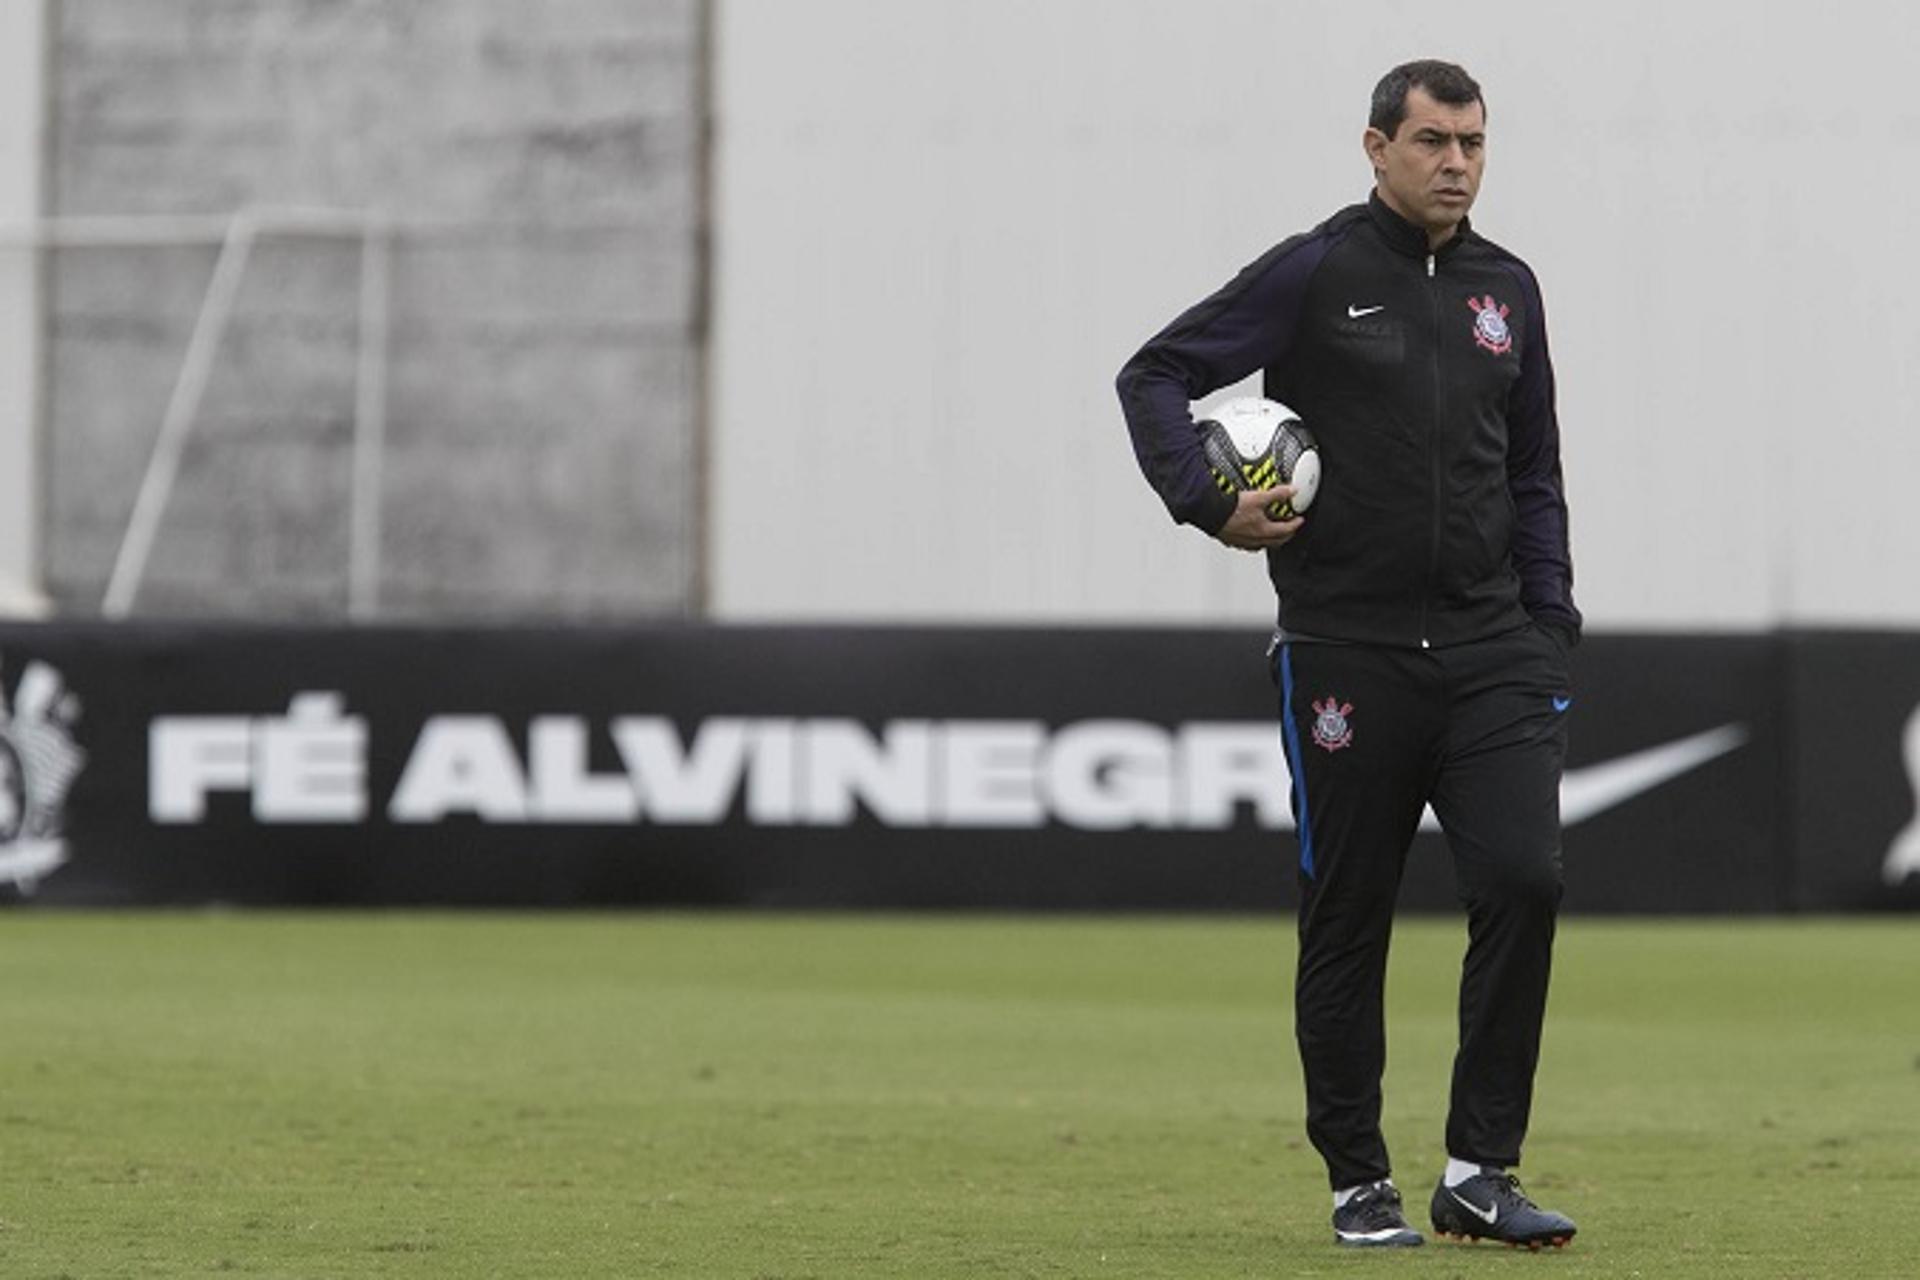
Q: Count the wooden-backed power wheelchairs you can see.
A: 0